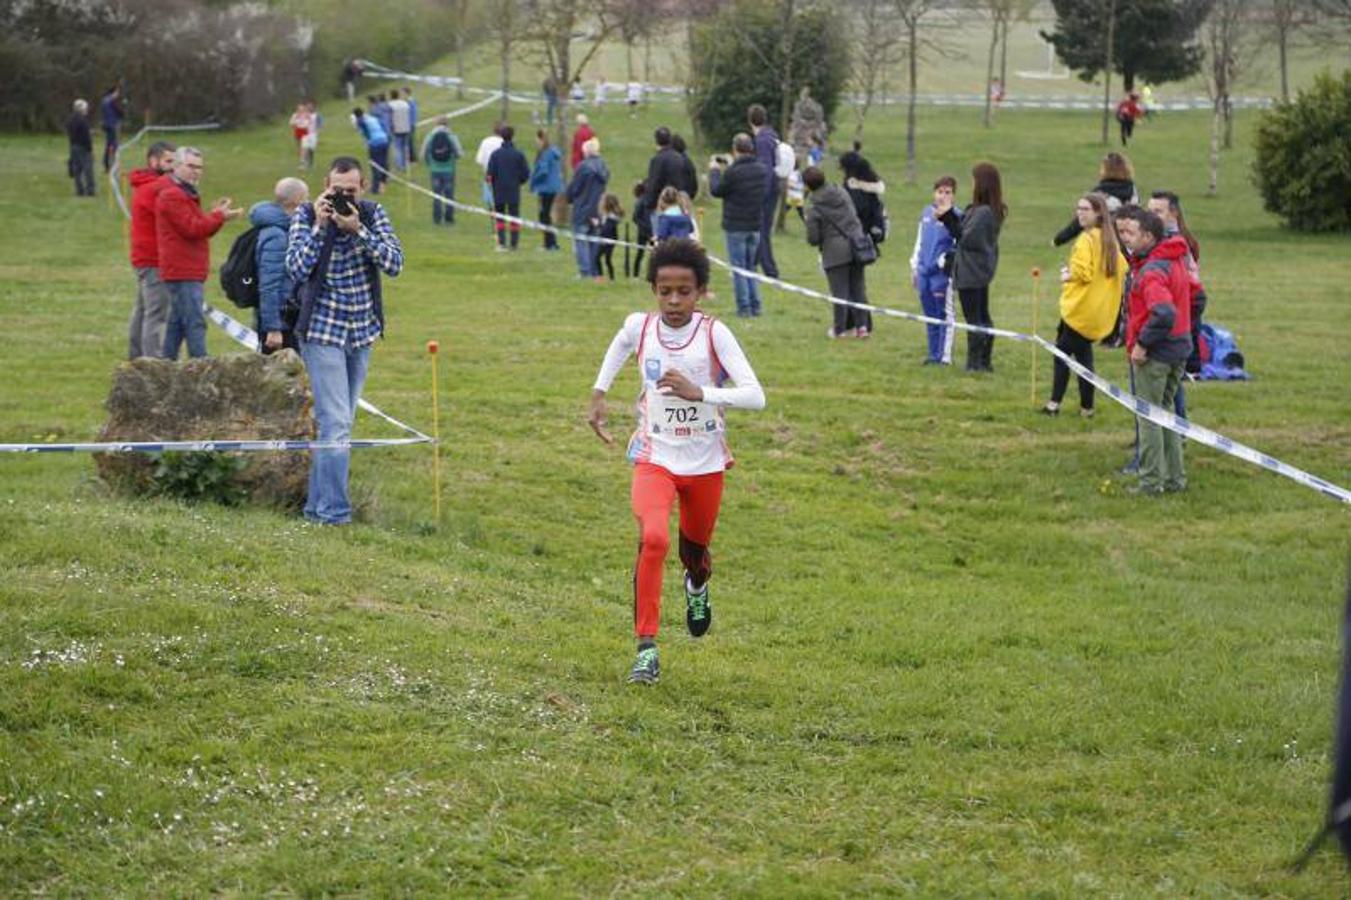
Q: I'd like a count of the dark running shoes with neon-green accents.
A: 2